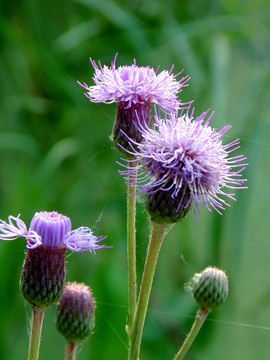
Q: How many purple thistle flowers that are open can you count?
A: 3